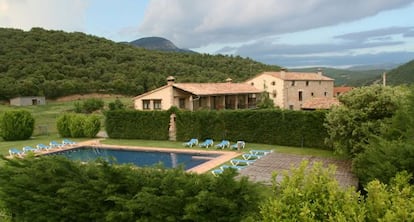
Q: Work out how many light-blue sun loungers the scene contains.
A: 14